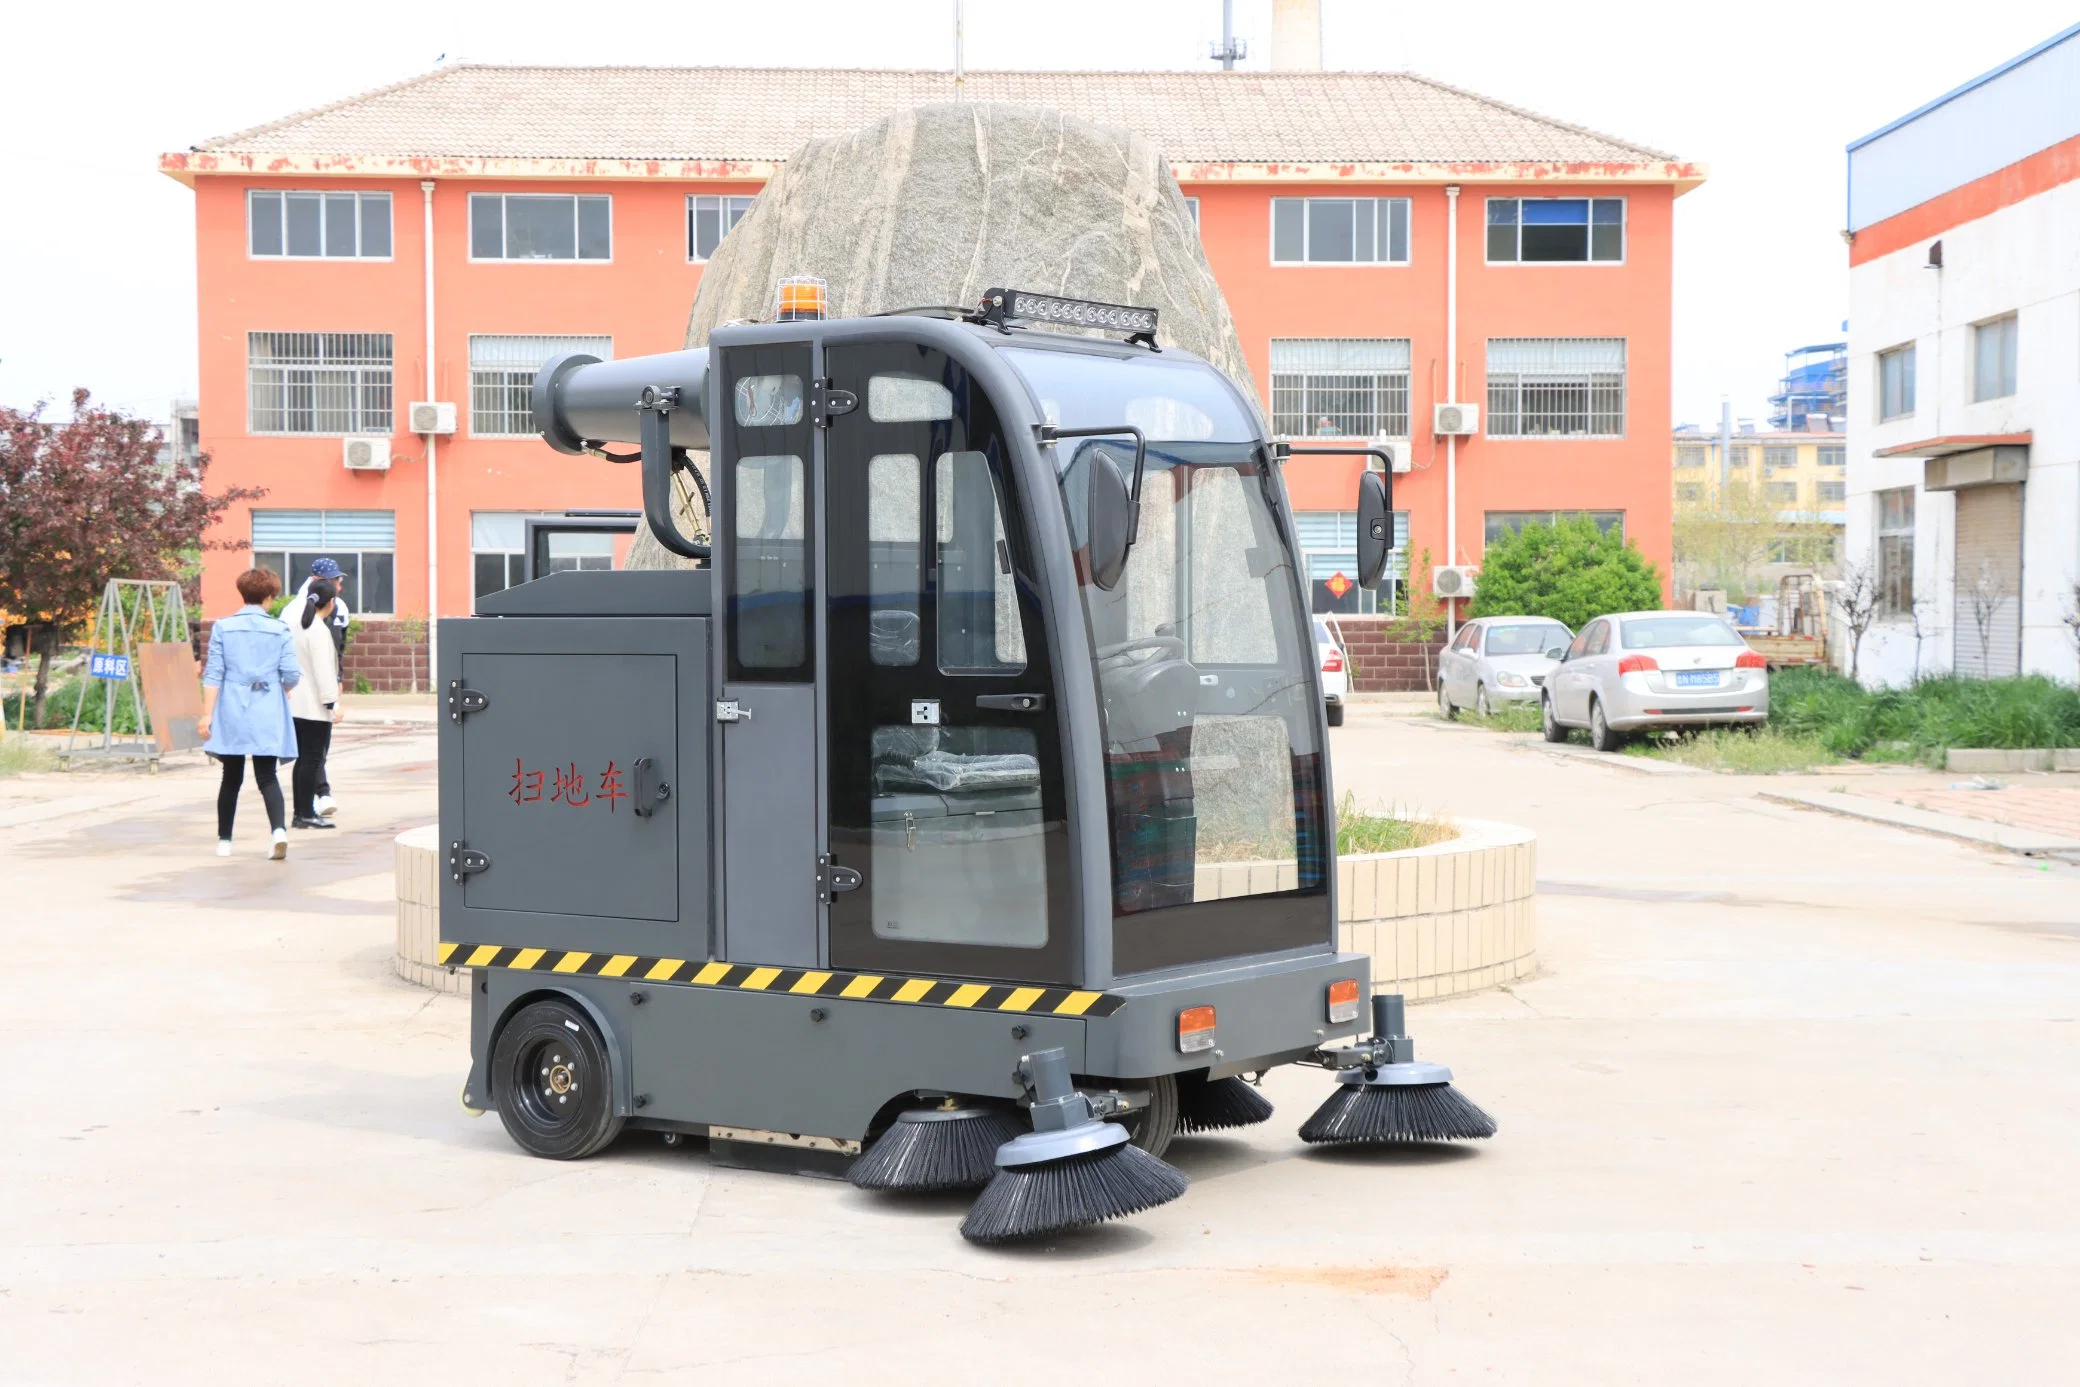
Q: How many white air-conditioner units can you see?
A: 5